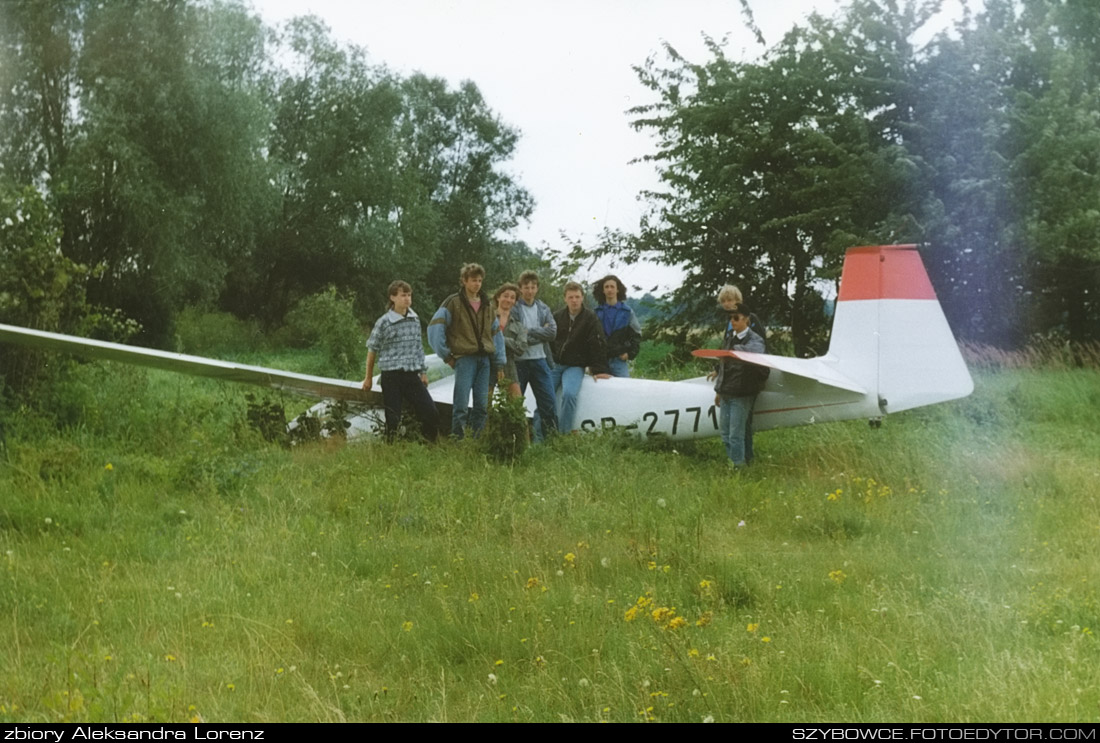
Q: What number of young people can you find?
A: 8